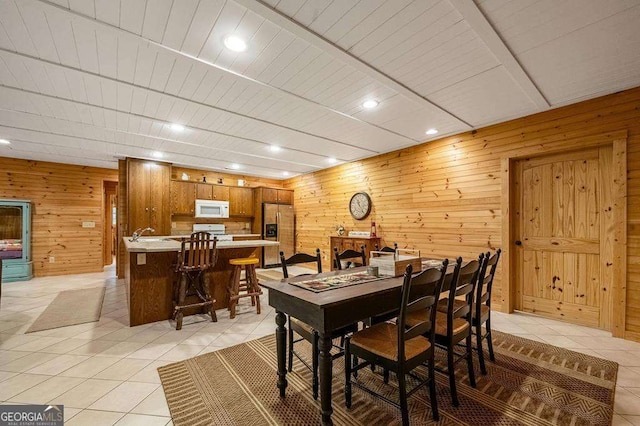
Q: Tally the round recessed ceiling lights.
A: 10